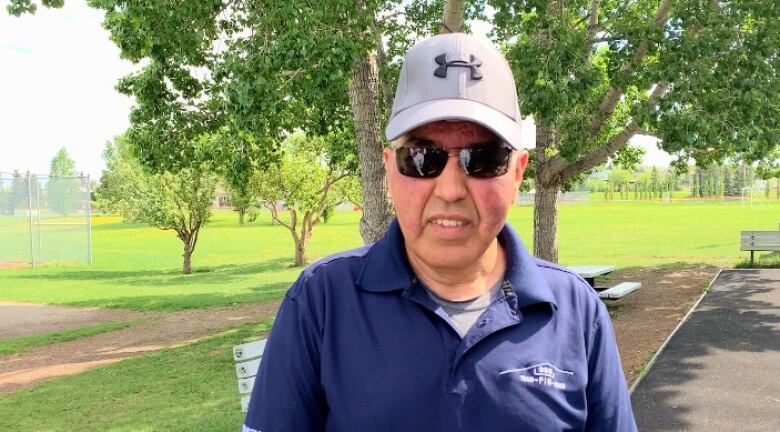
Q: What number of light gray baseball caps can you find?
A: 1